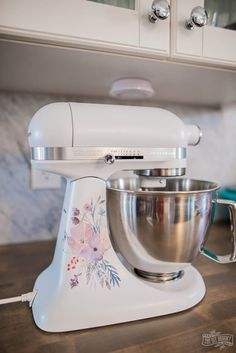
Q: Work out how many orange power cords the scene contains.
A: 0